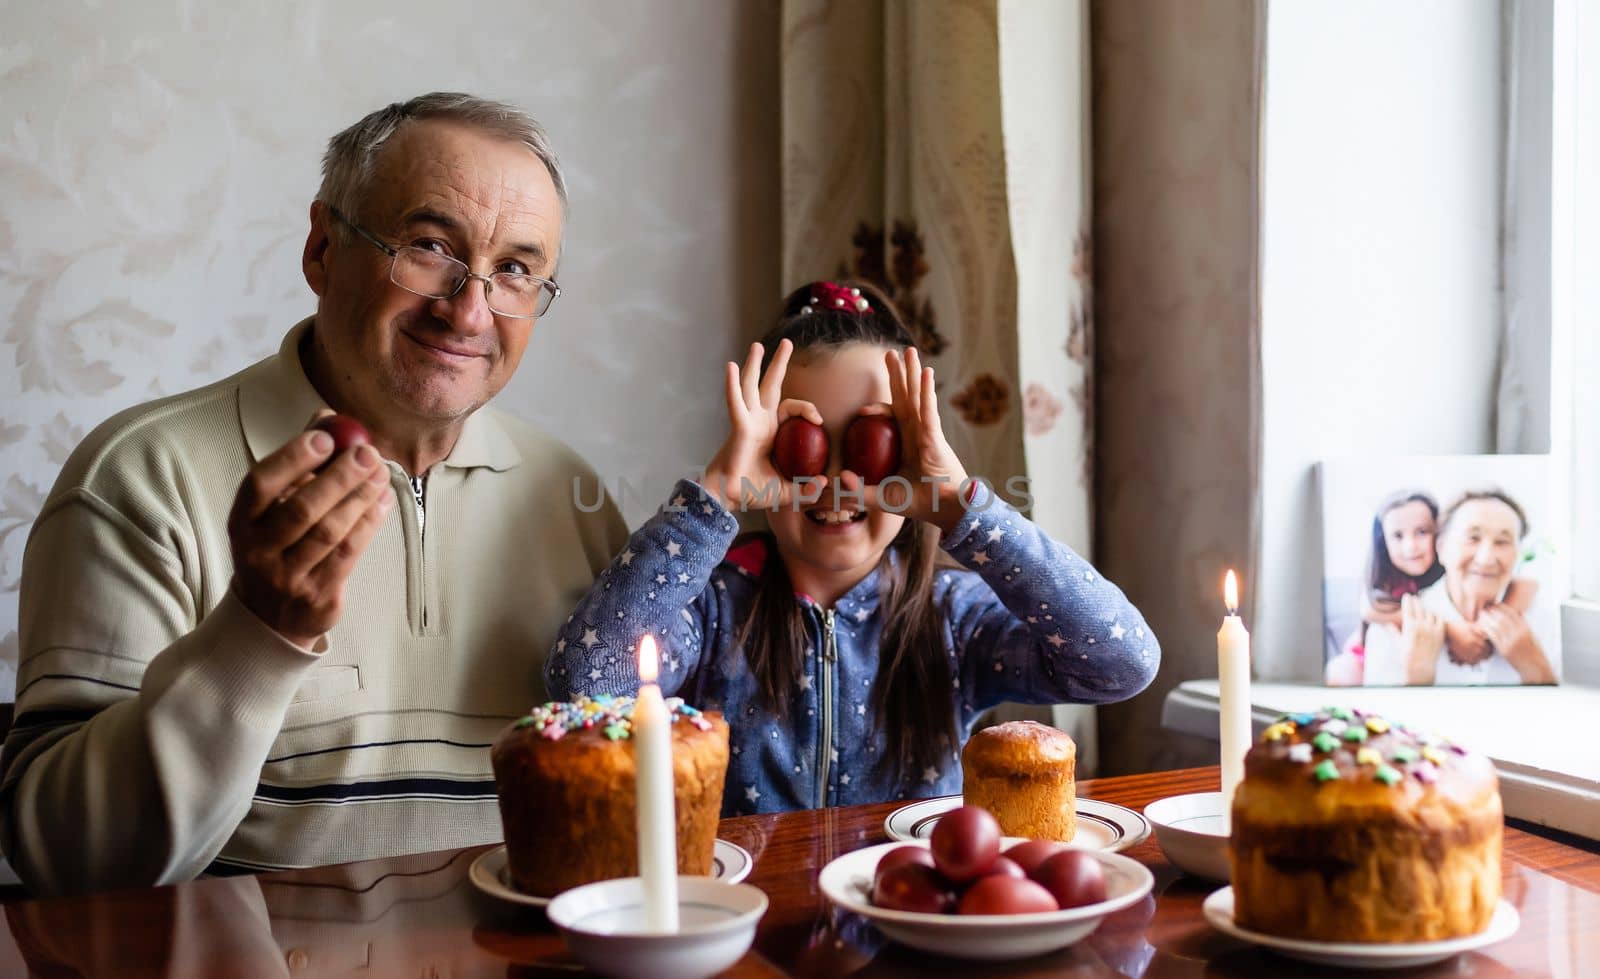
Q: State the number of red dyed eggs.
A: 10